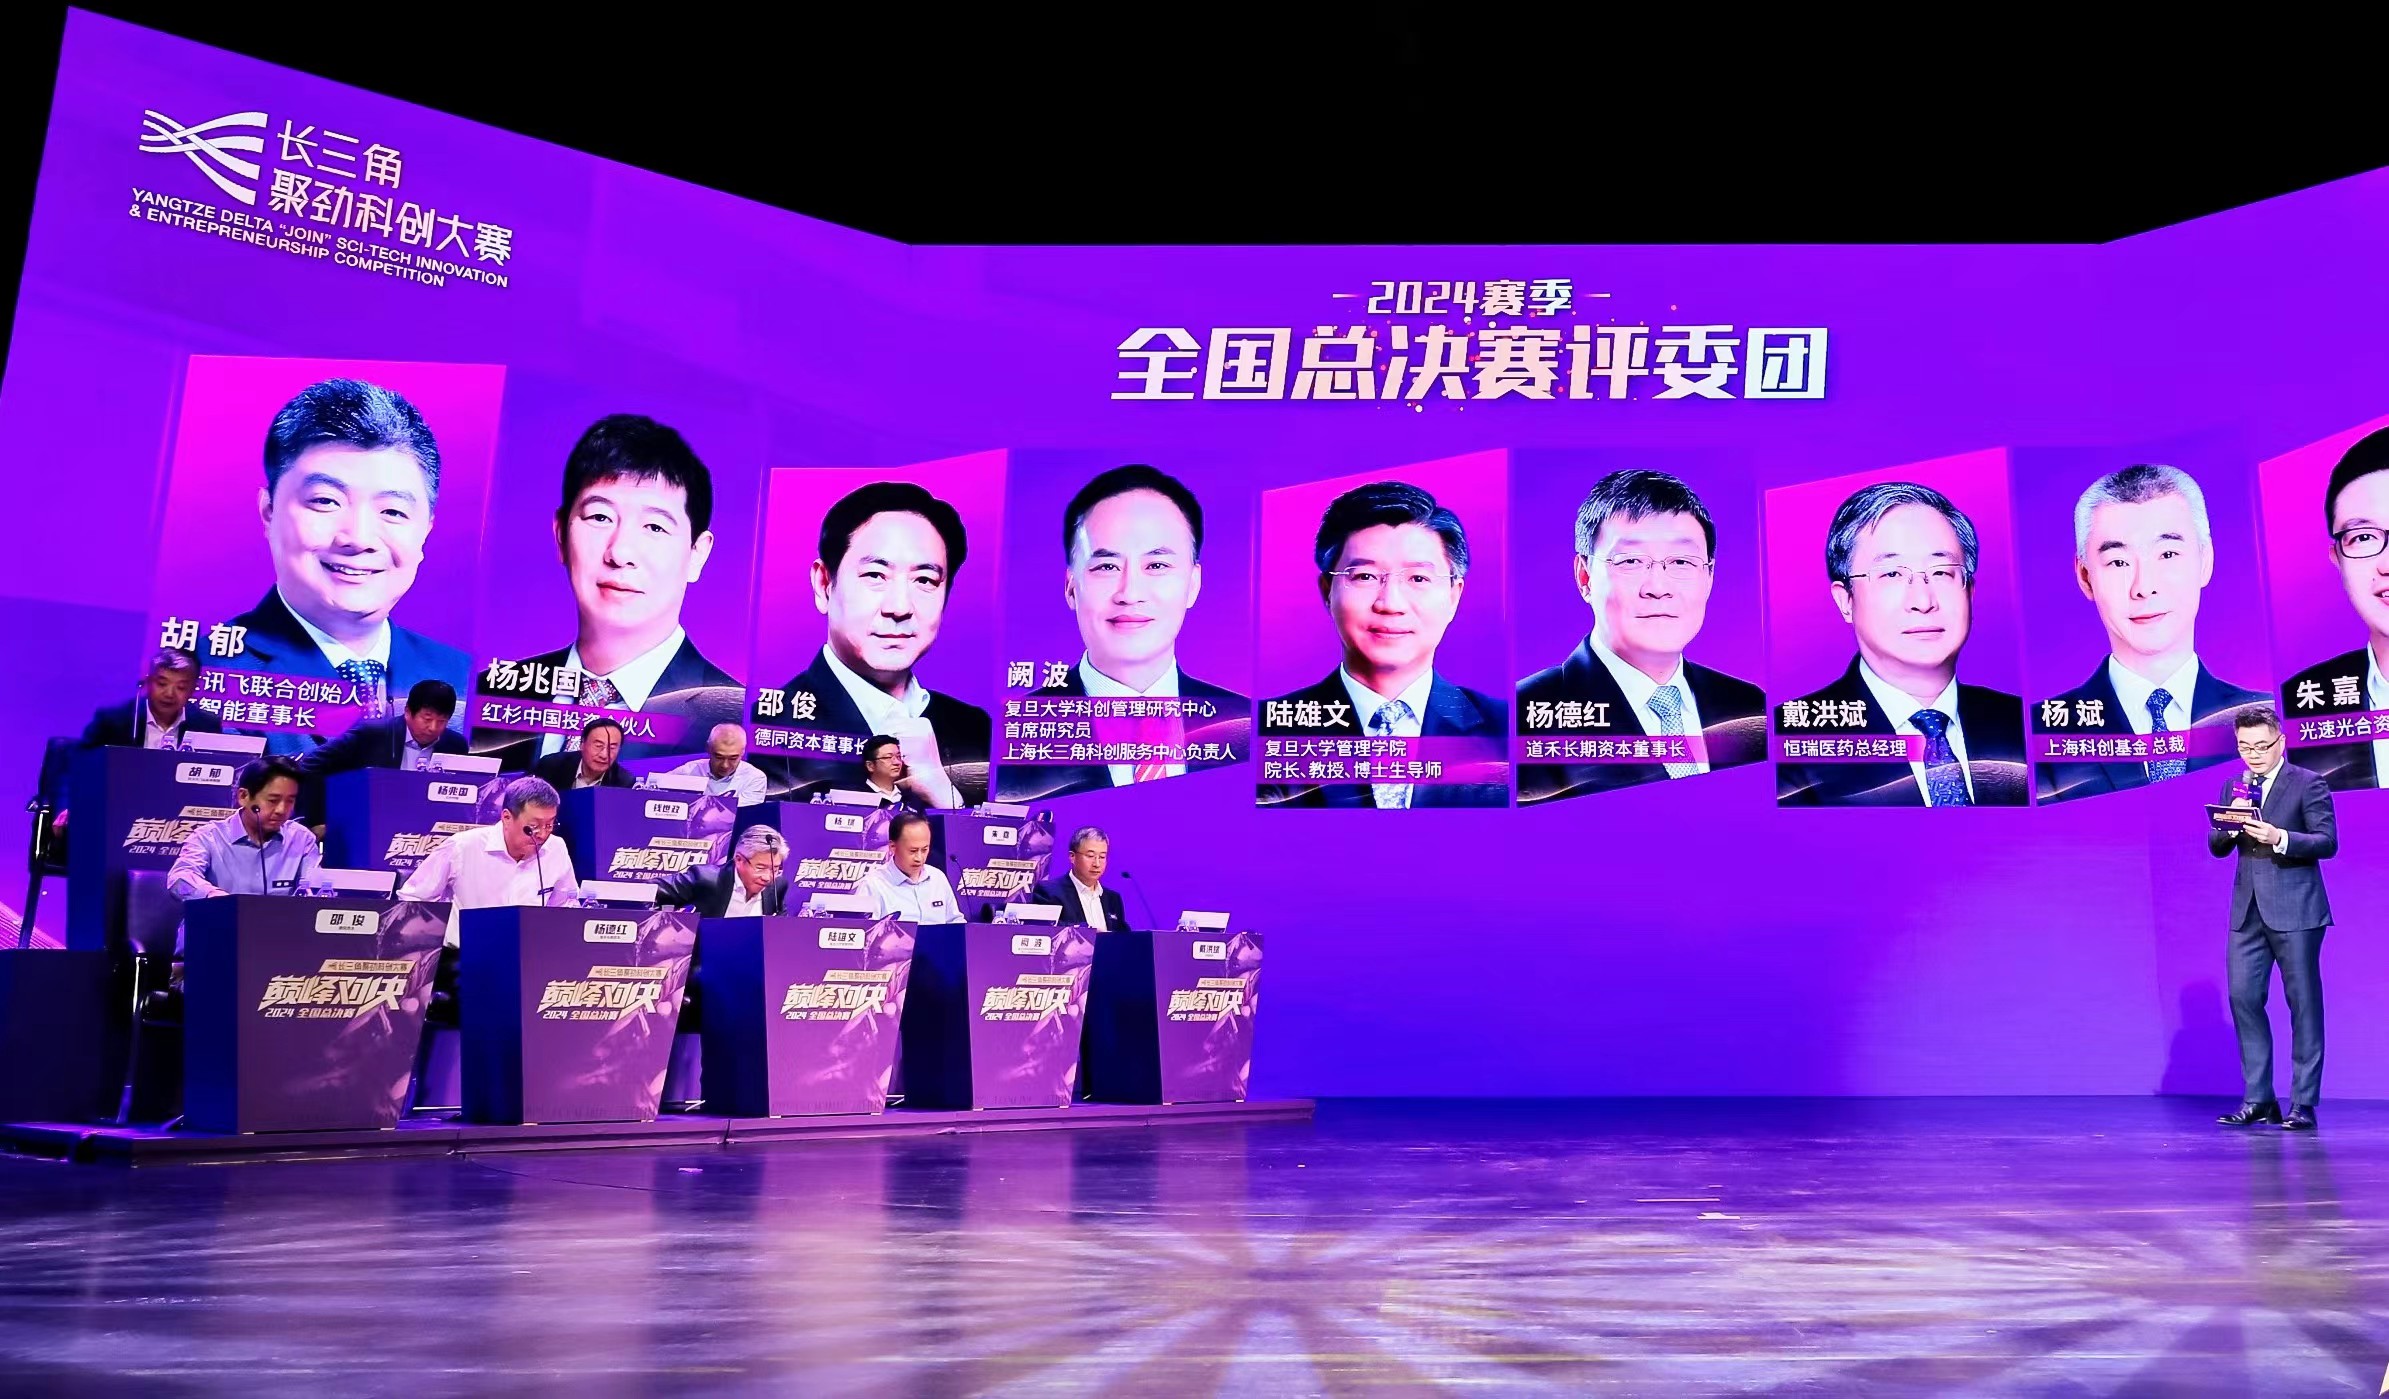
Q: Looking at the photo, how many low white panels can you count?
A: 10